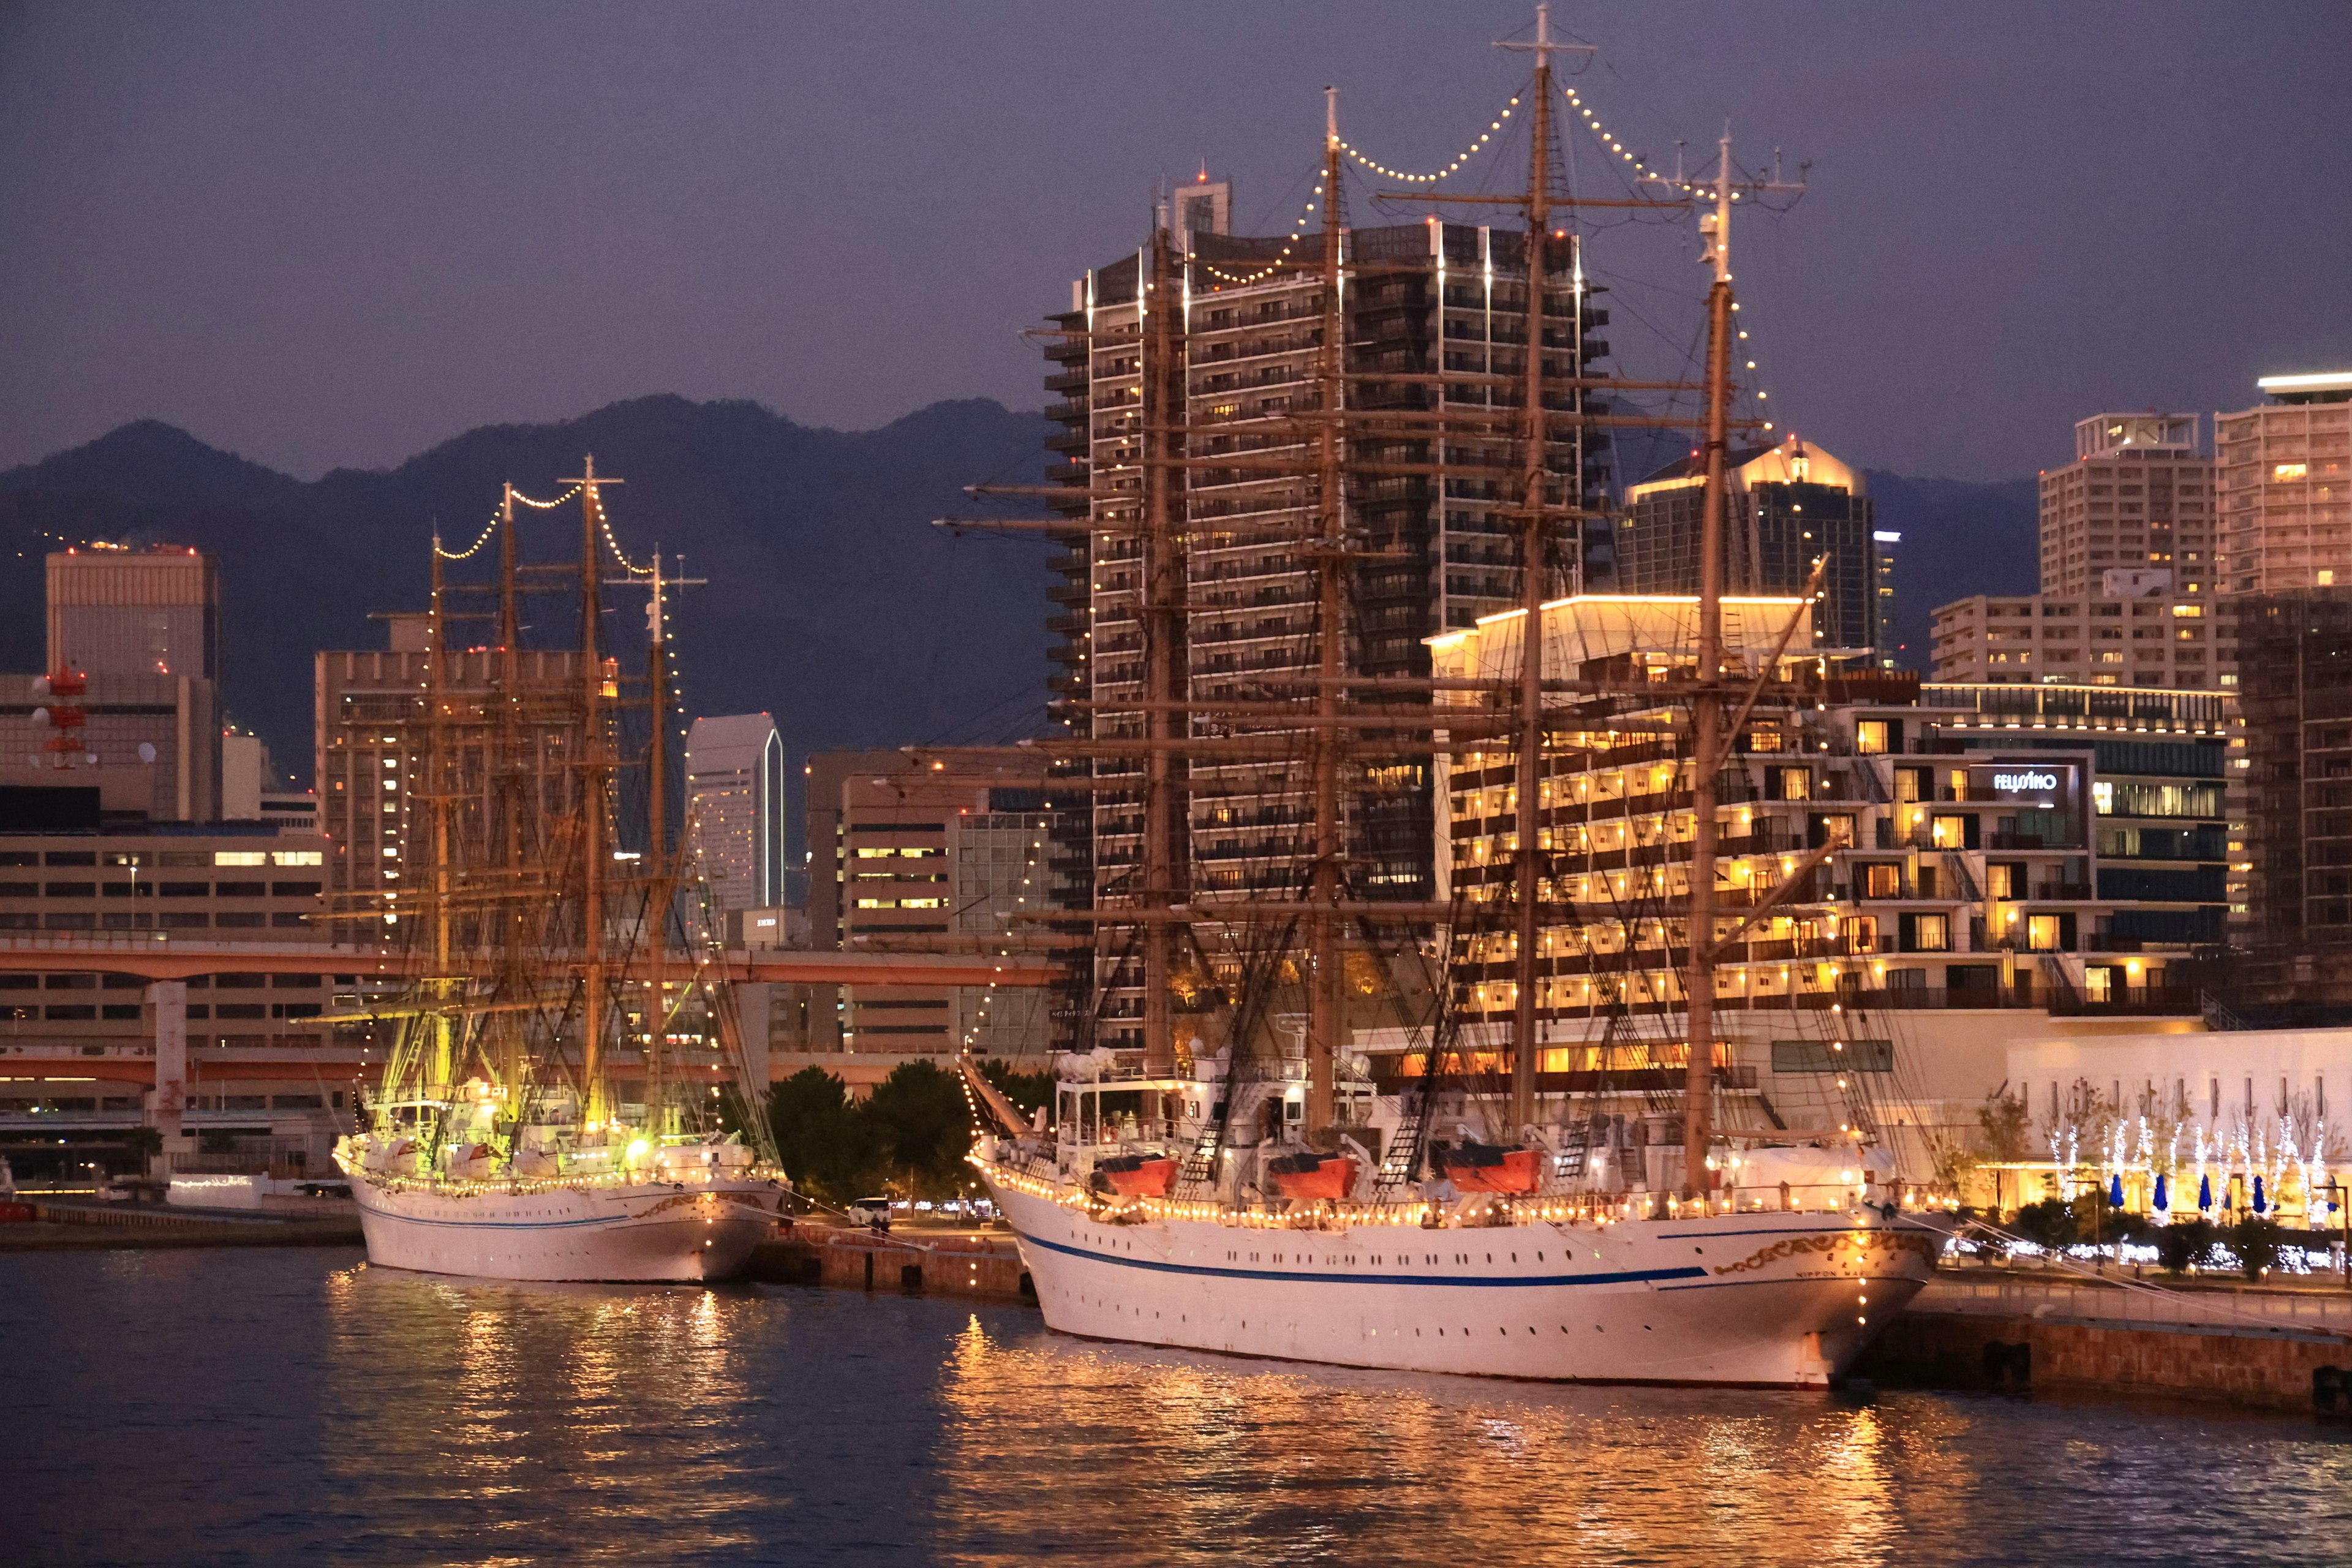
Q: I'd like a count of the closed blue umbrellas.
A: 4